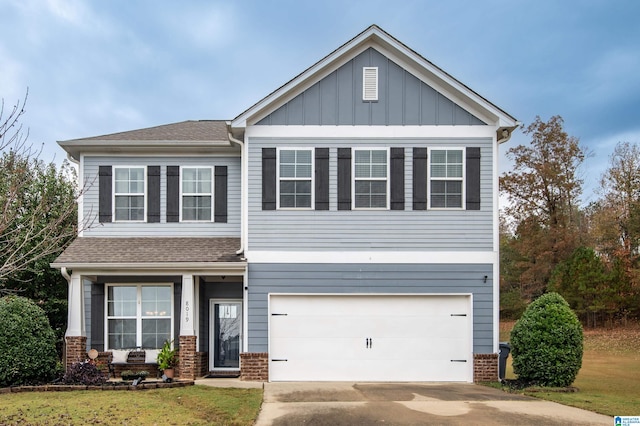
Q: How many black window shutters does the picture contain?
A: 12